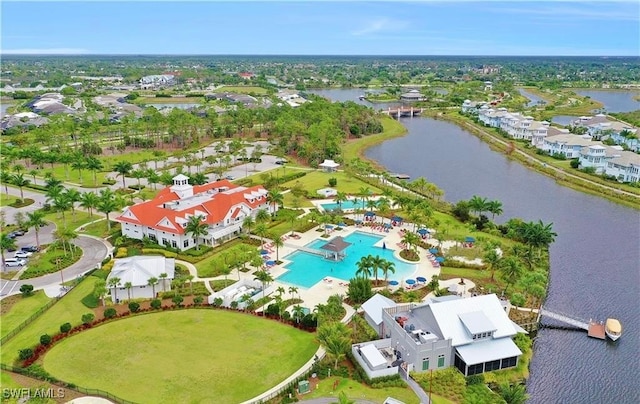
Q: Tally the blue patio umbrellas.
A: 15